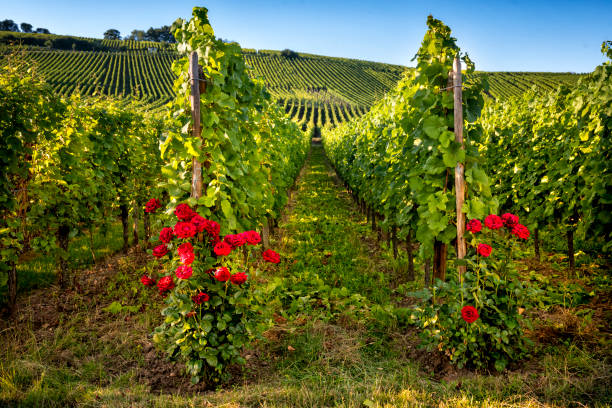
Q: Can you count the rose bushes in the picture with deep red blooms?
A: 2